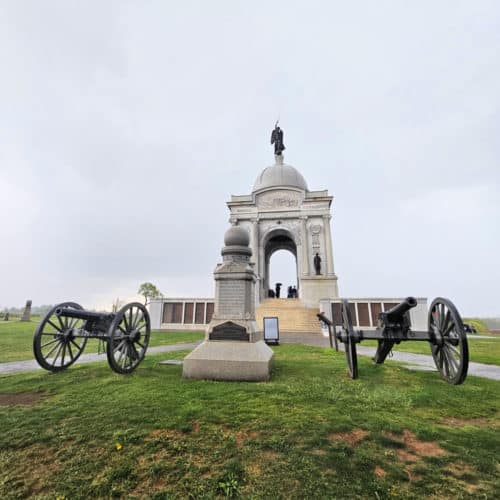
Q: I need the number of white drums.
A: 0